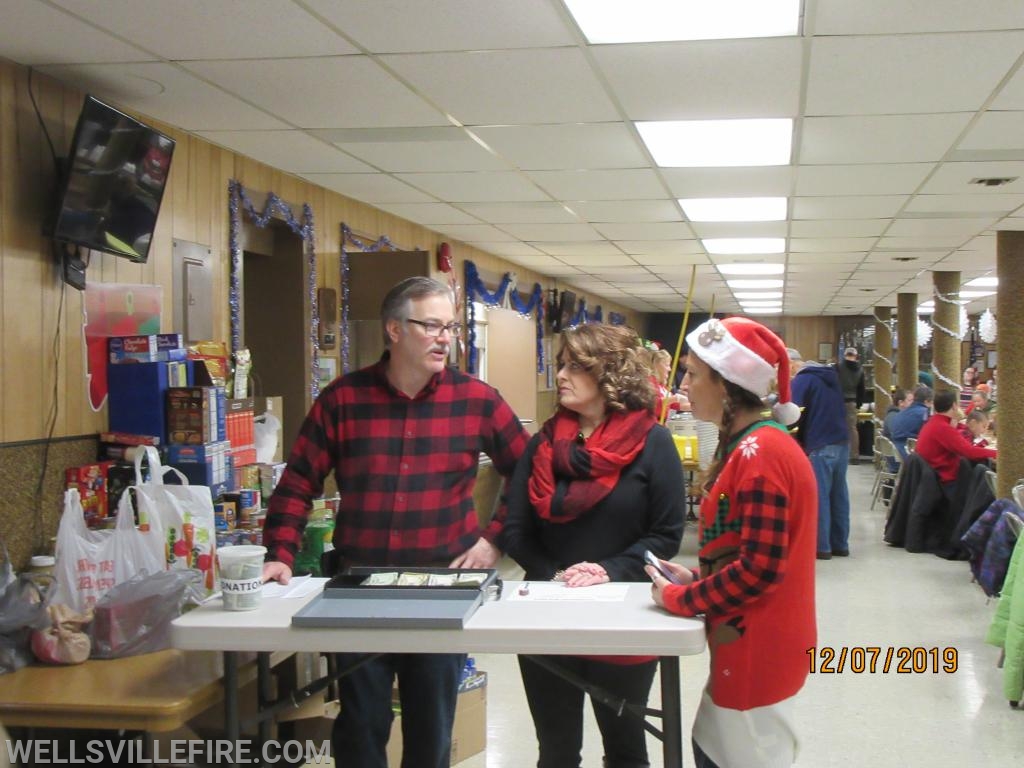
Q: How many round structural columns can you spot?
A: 4